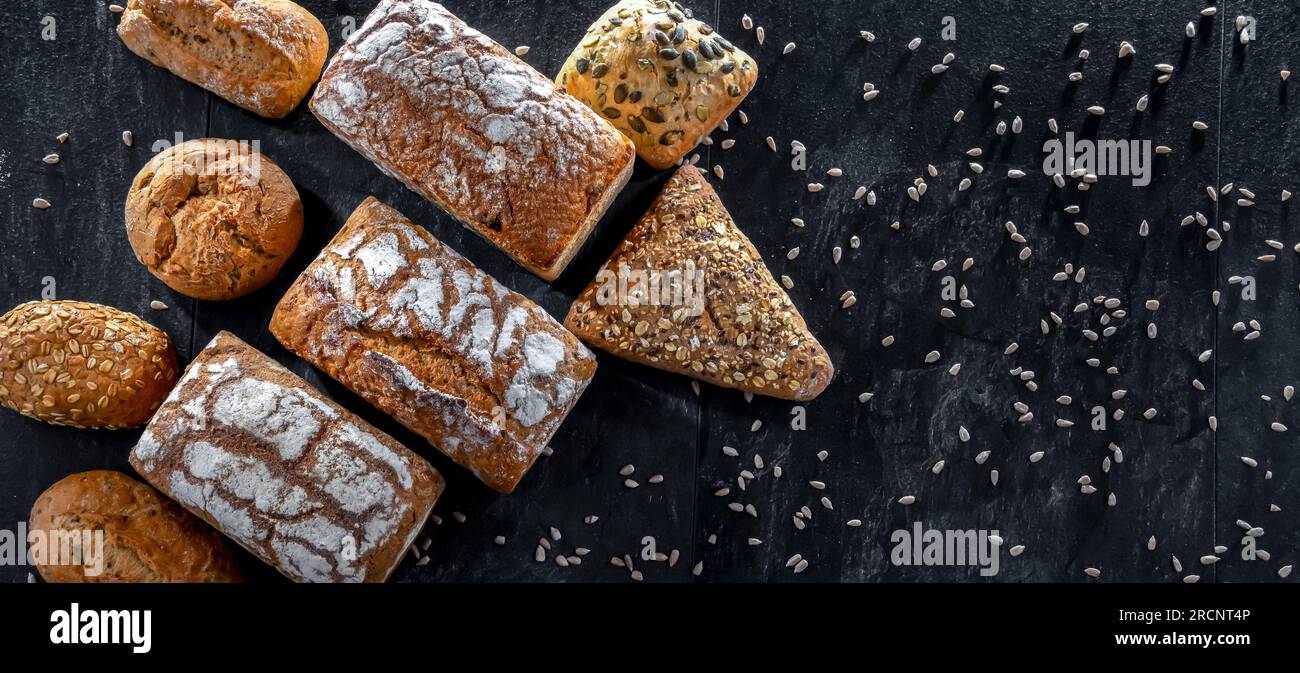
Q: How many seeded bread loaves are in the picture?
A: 3